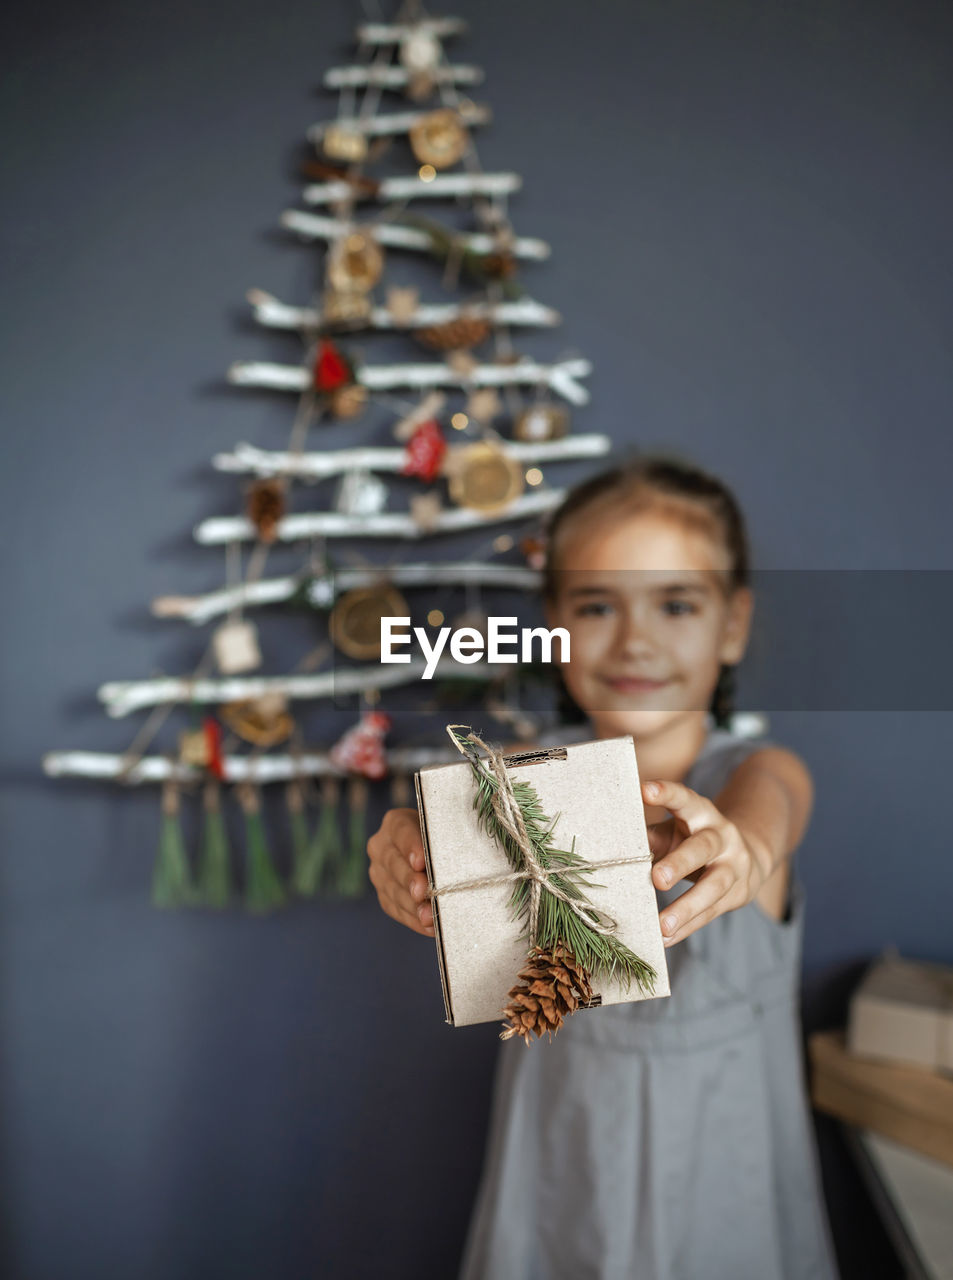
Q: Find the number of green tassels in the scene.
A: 6